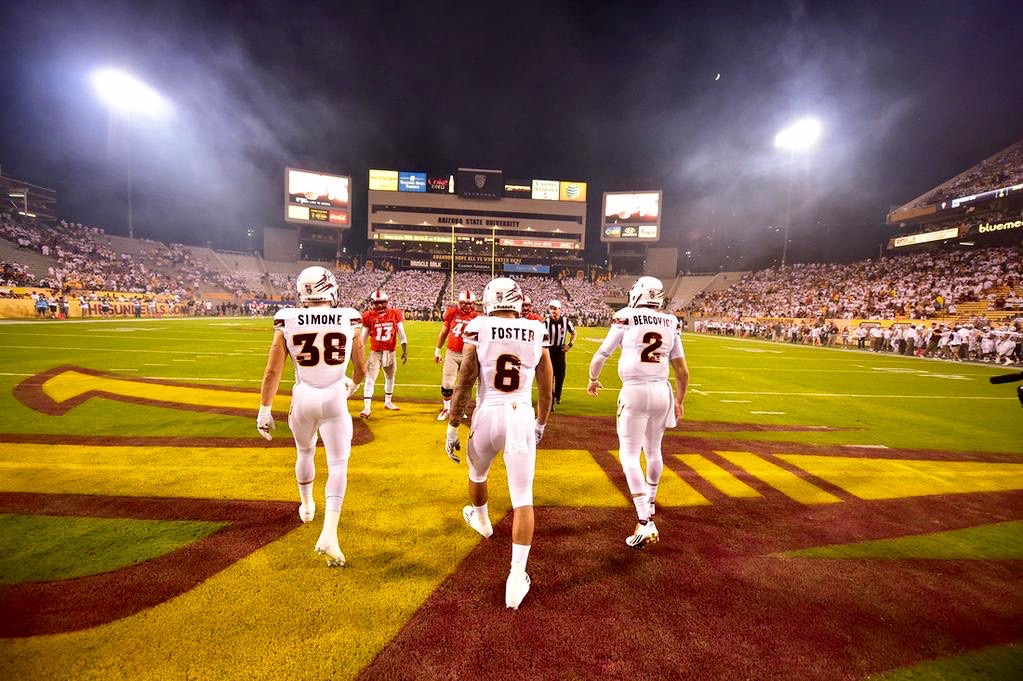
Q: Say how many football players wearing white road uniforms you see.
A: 3